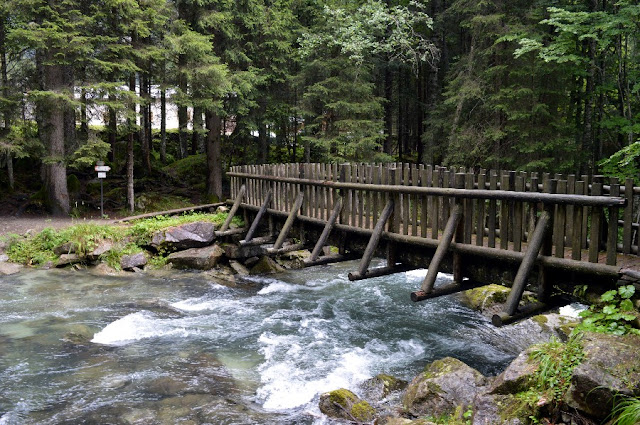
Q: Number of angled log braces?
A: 7